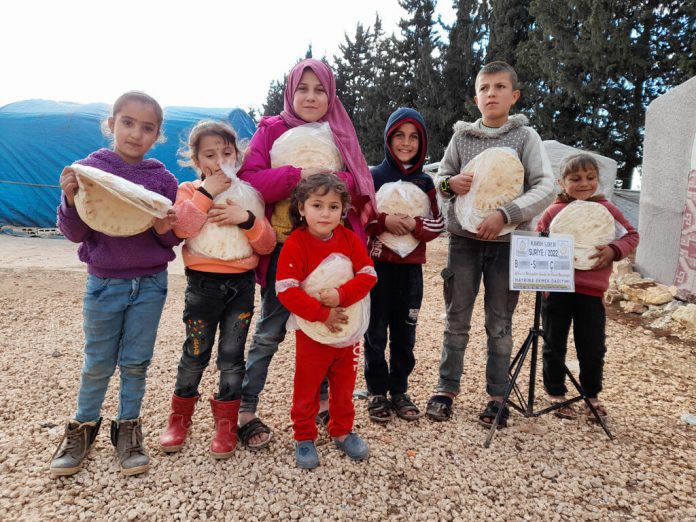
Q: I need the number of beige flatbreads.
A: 7